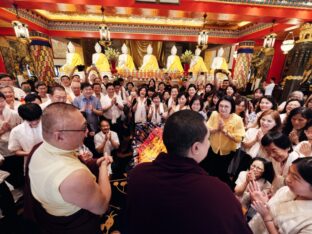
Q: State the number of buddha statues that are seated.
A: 7